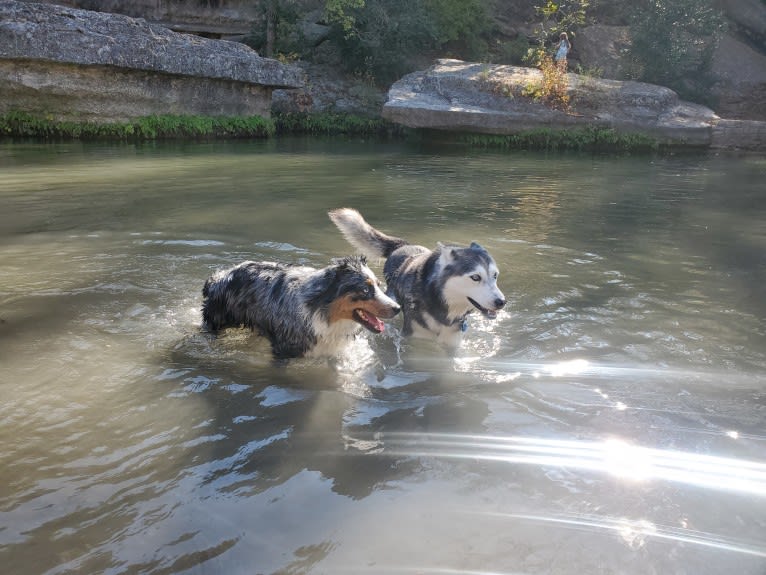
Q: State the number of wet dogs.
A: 2